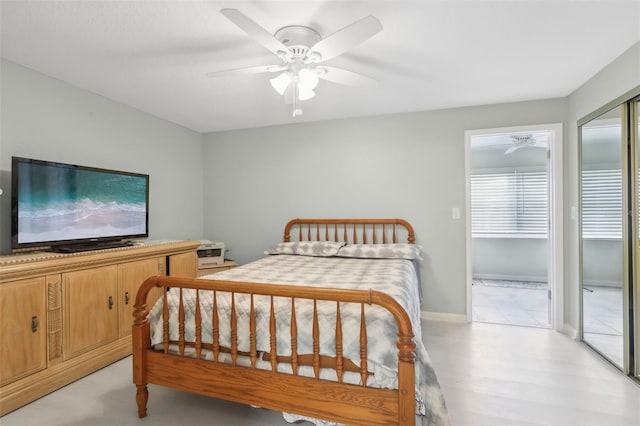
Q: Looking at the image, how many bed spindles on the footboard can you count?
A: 11